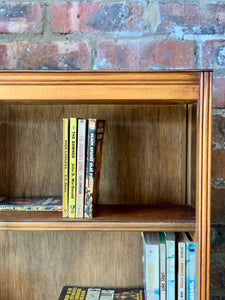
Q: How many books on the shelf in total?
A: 11